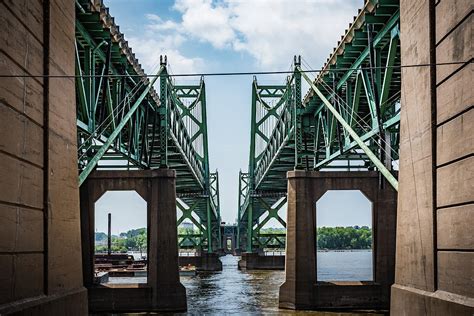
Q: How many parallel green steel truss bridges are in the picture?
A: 2